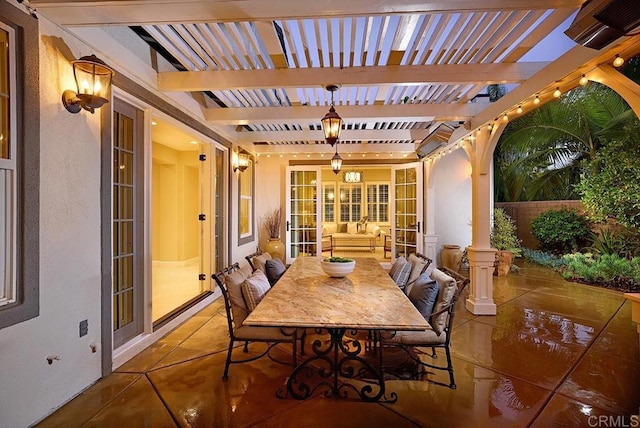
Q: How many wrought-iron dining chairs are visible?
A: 4